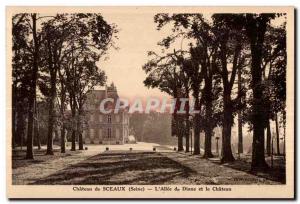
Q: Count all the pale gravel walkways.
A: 2